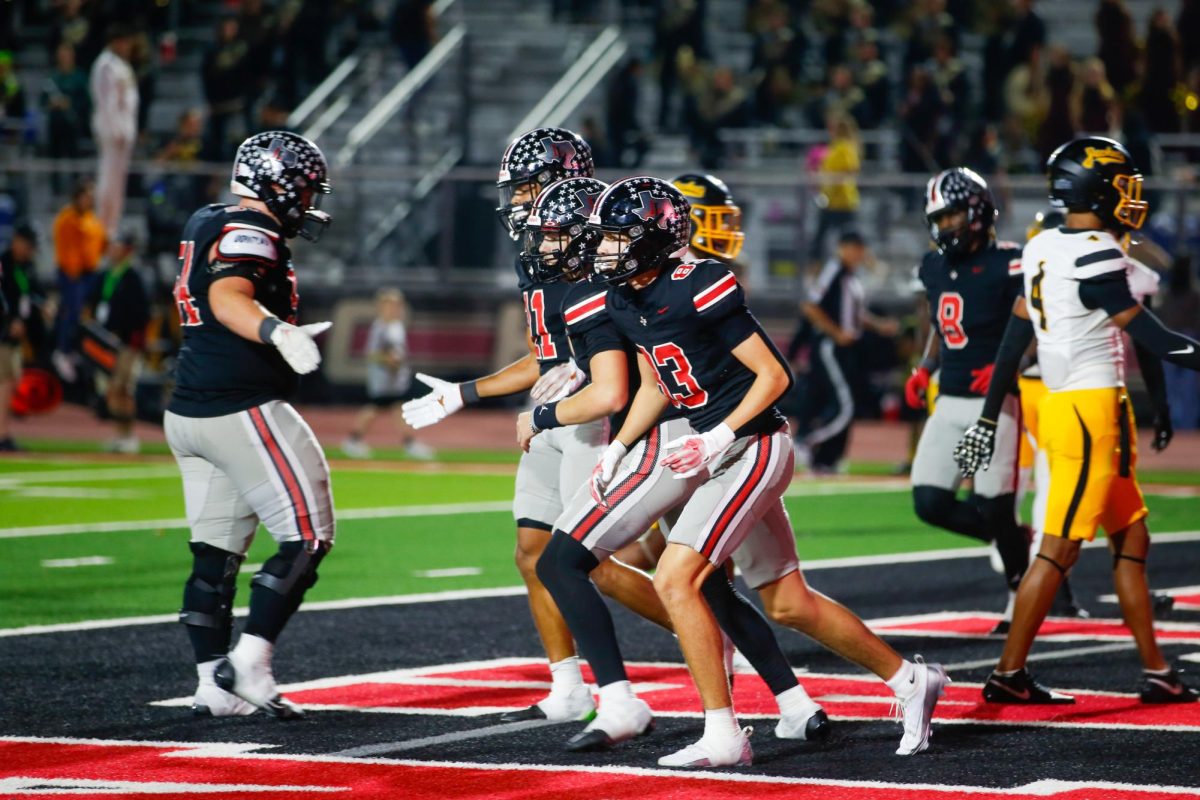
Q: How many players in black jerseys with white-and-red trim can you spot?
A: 5